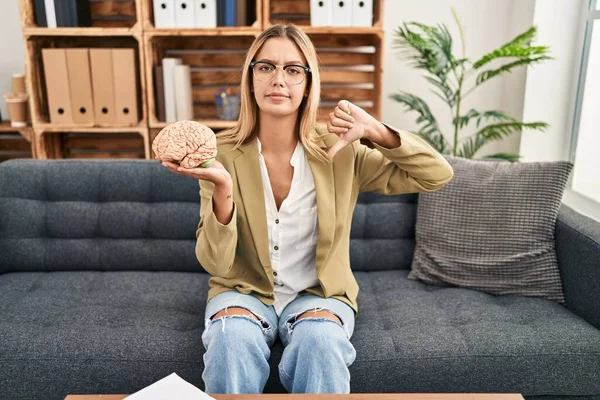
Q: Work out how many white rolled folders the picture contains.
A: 6